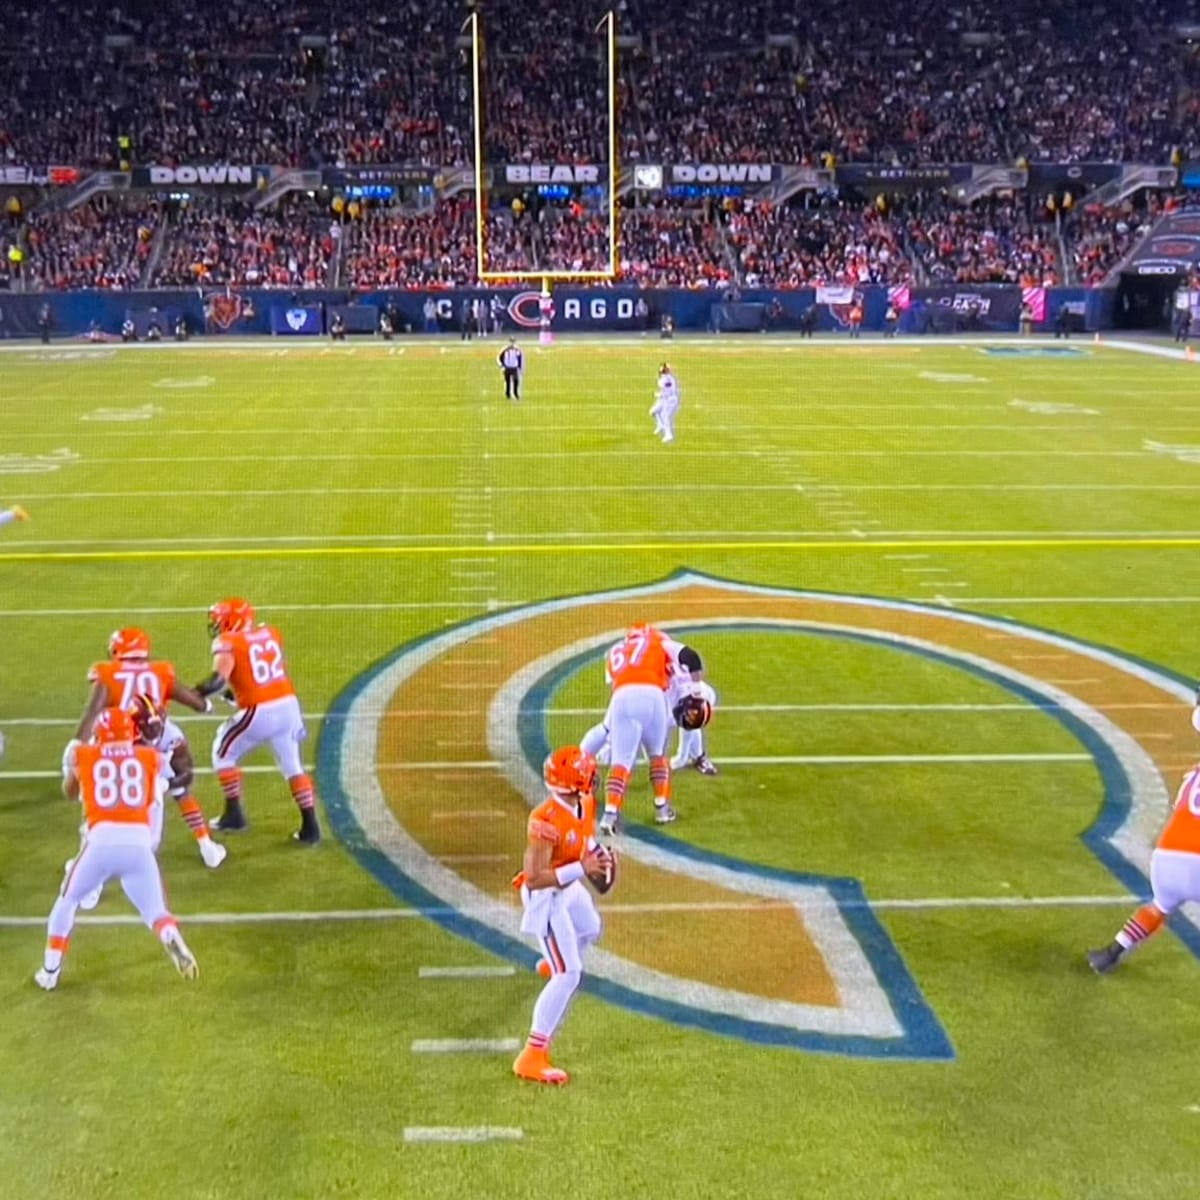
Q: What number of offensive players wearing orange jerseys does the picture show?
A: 6